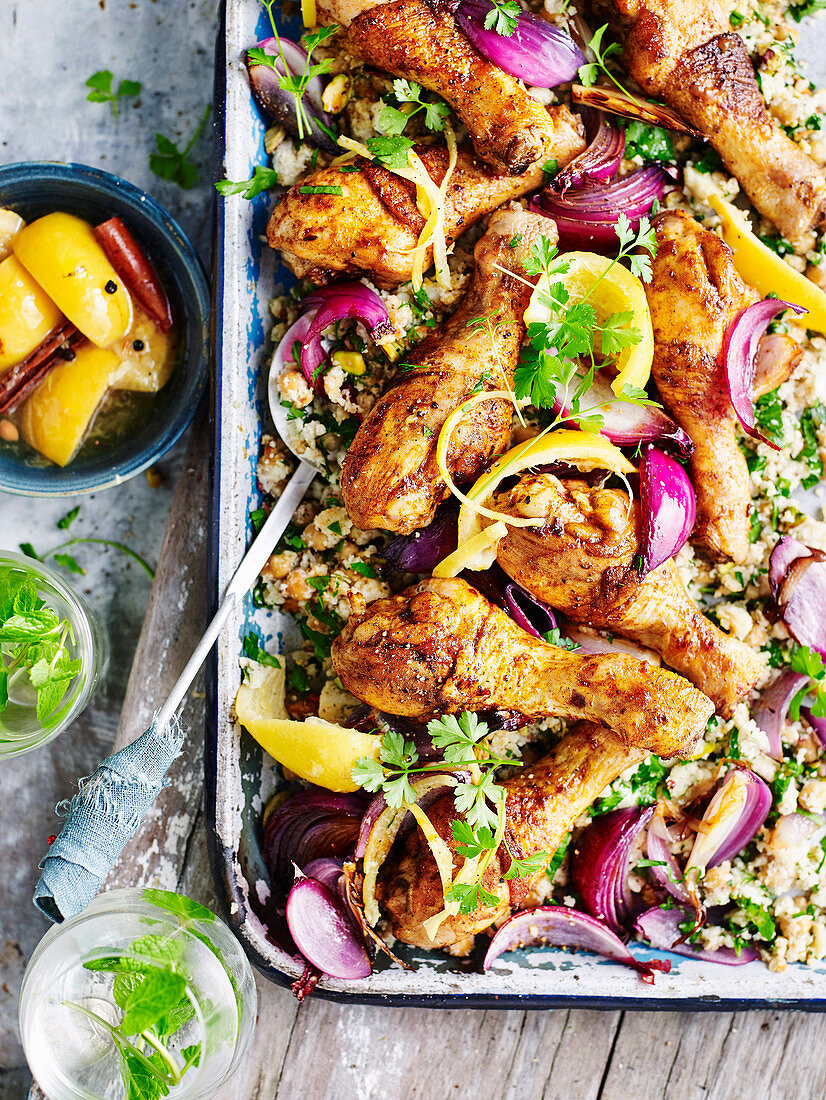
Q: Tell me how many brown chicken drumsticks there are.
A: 8